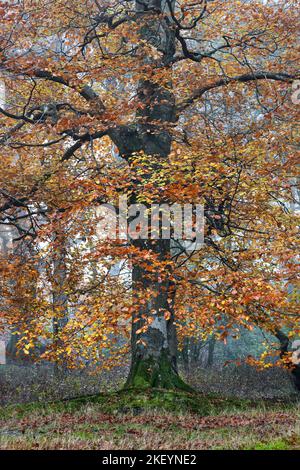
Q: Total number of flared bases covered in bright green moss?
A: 1